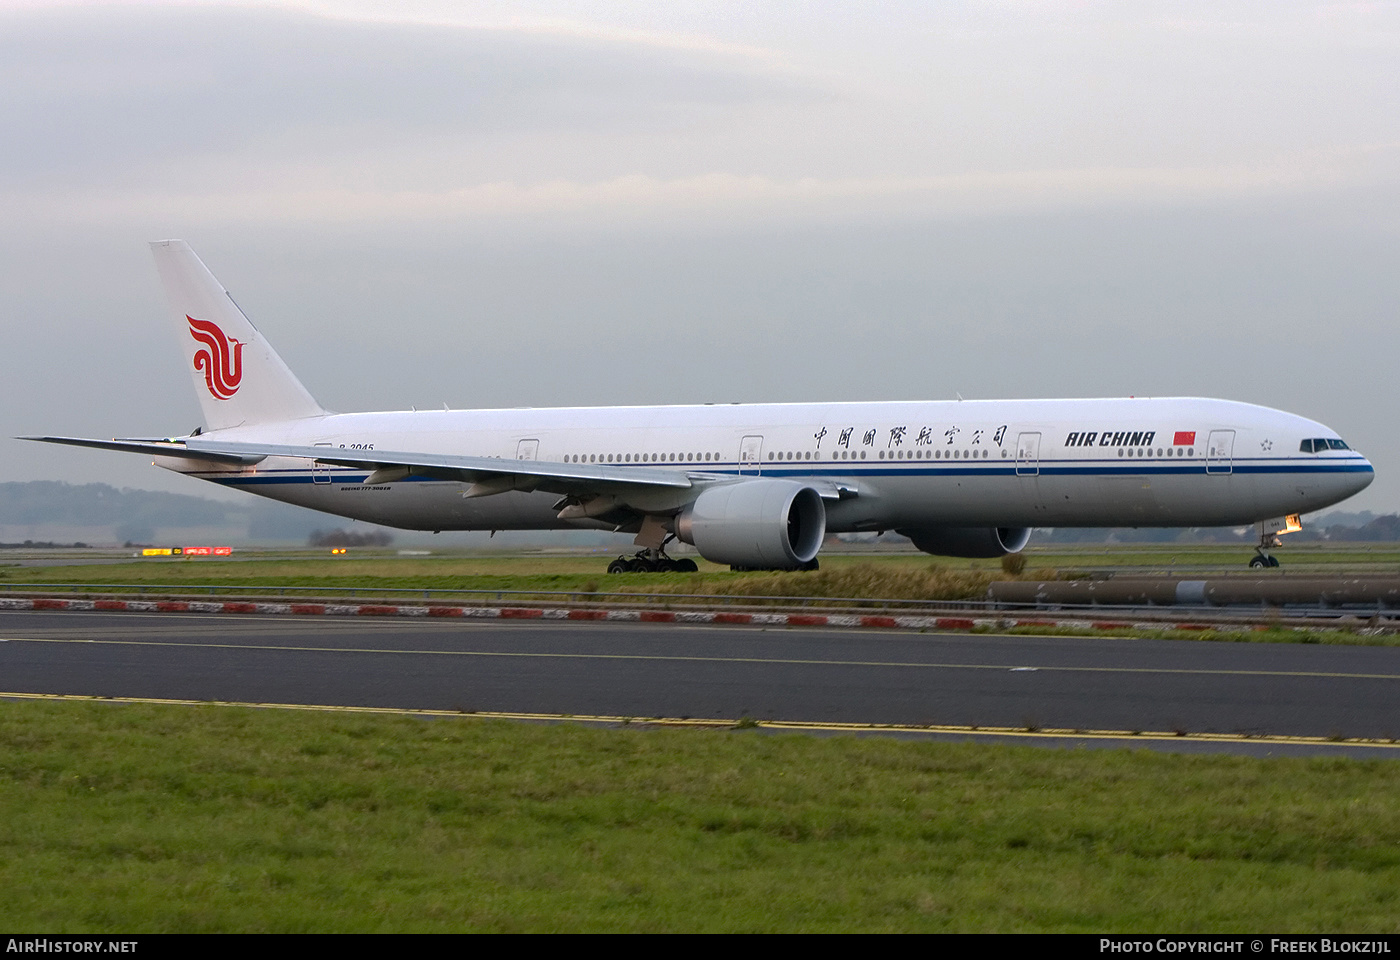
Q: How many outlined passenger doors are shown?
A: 5